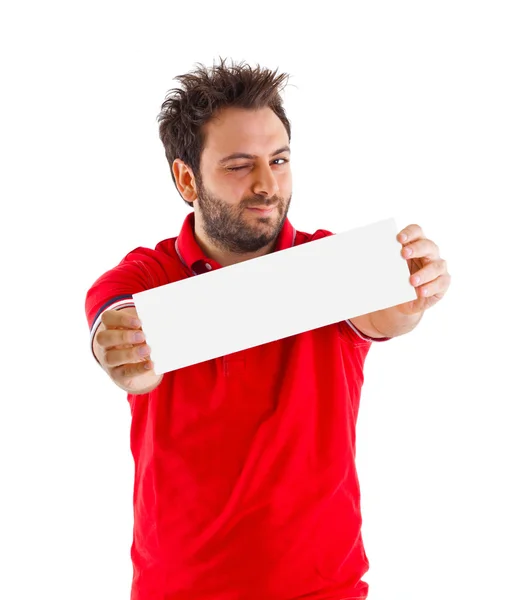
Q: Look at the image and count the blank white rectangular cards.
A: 1